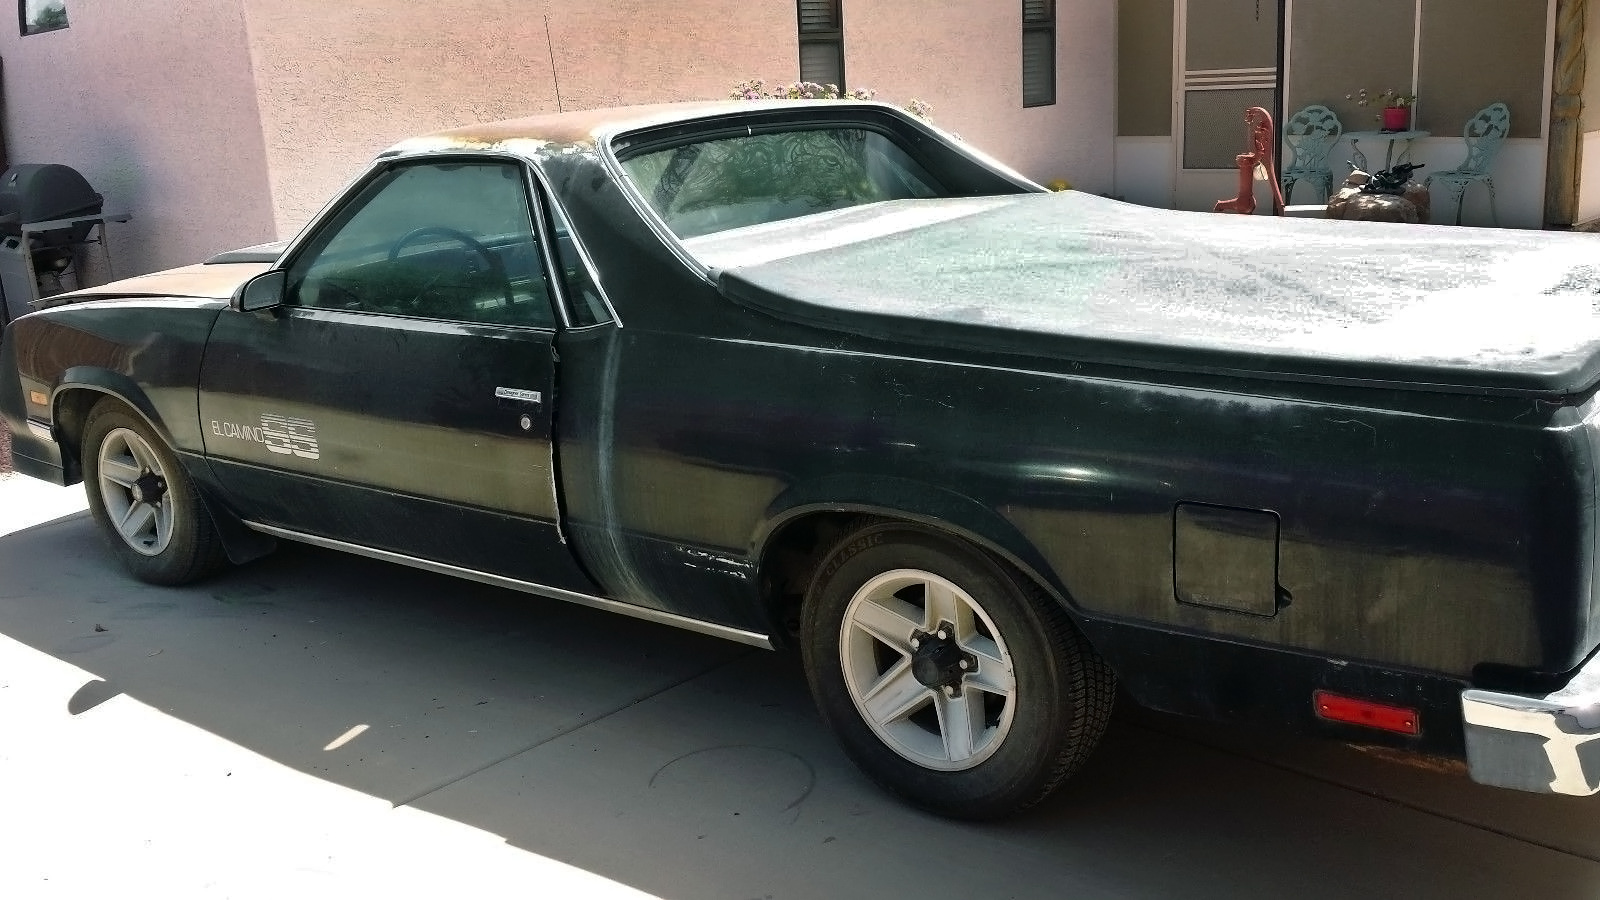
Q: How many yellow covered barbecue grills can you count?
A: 0